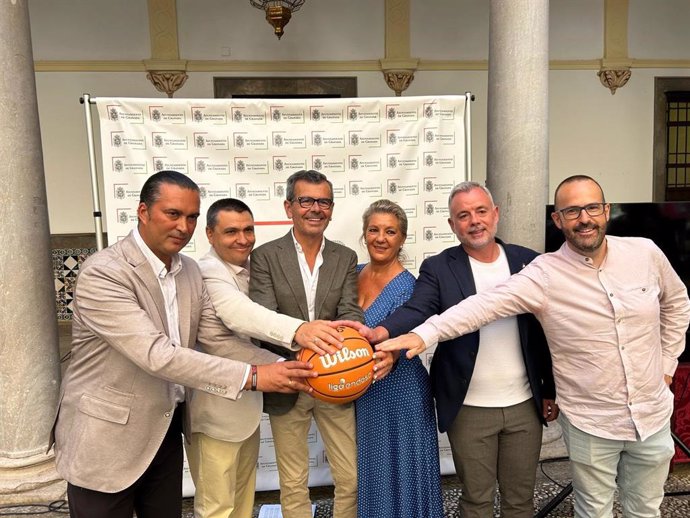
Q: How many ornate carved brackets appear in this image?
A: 3